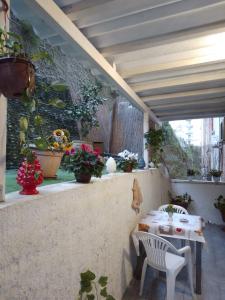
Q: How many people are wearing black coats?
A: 0